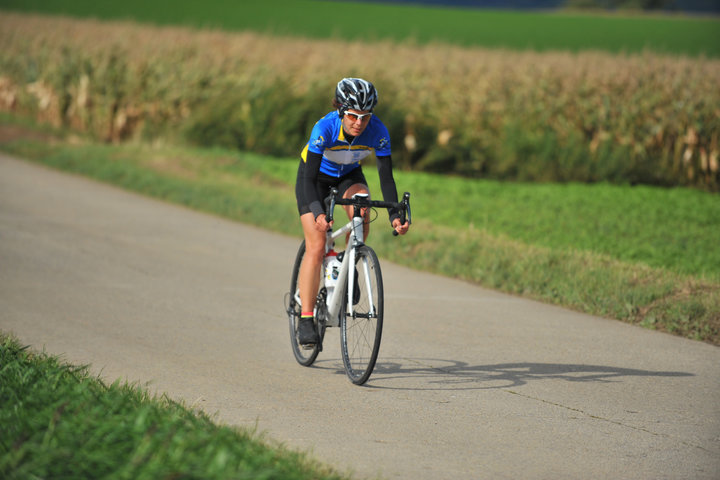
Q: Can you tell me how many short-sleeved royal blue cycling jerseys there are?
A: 1